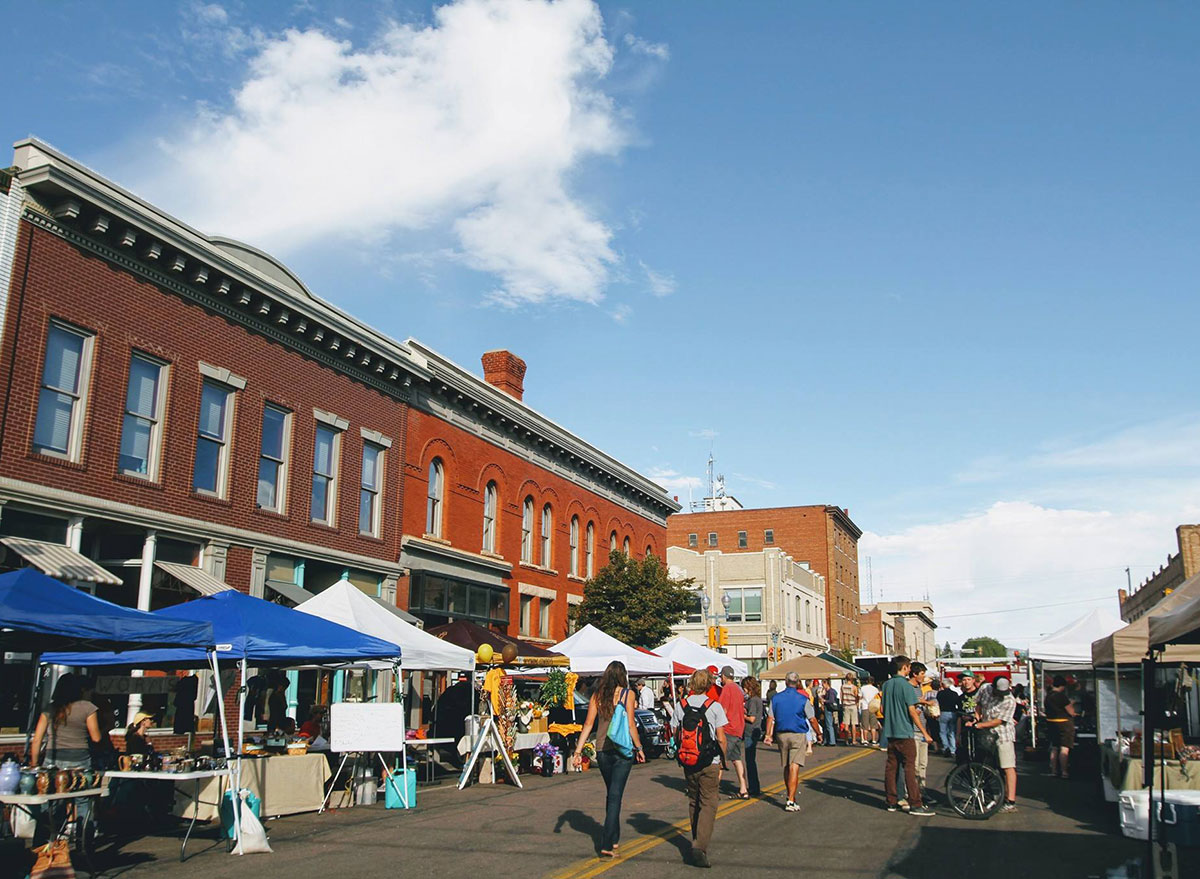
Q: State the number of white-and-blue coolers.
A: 1